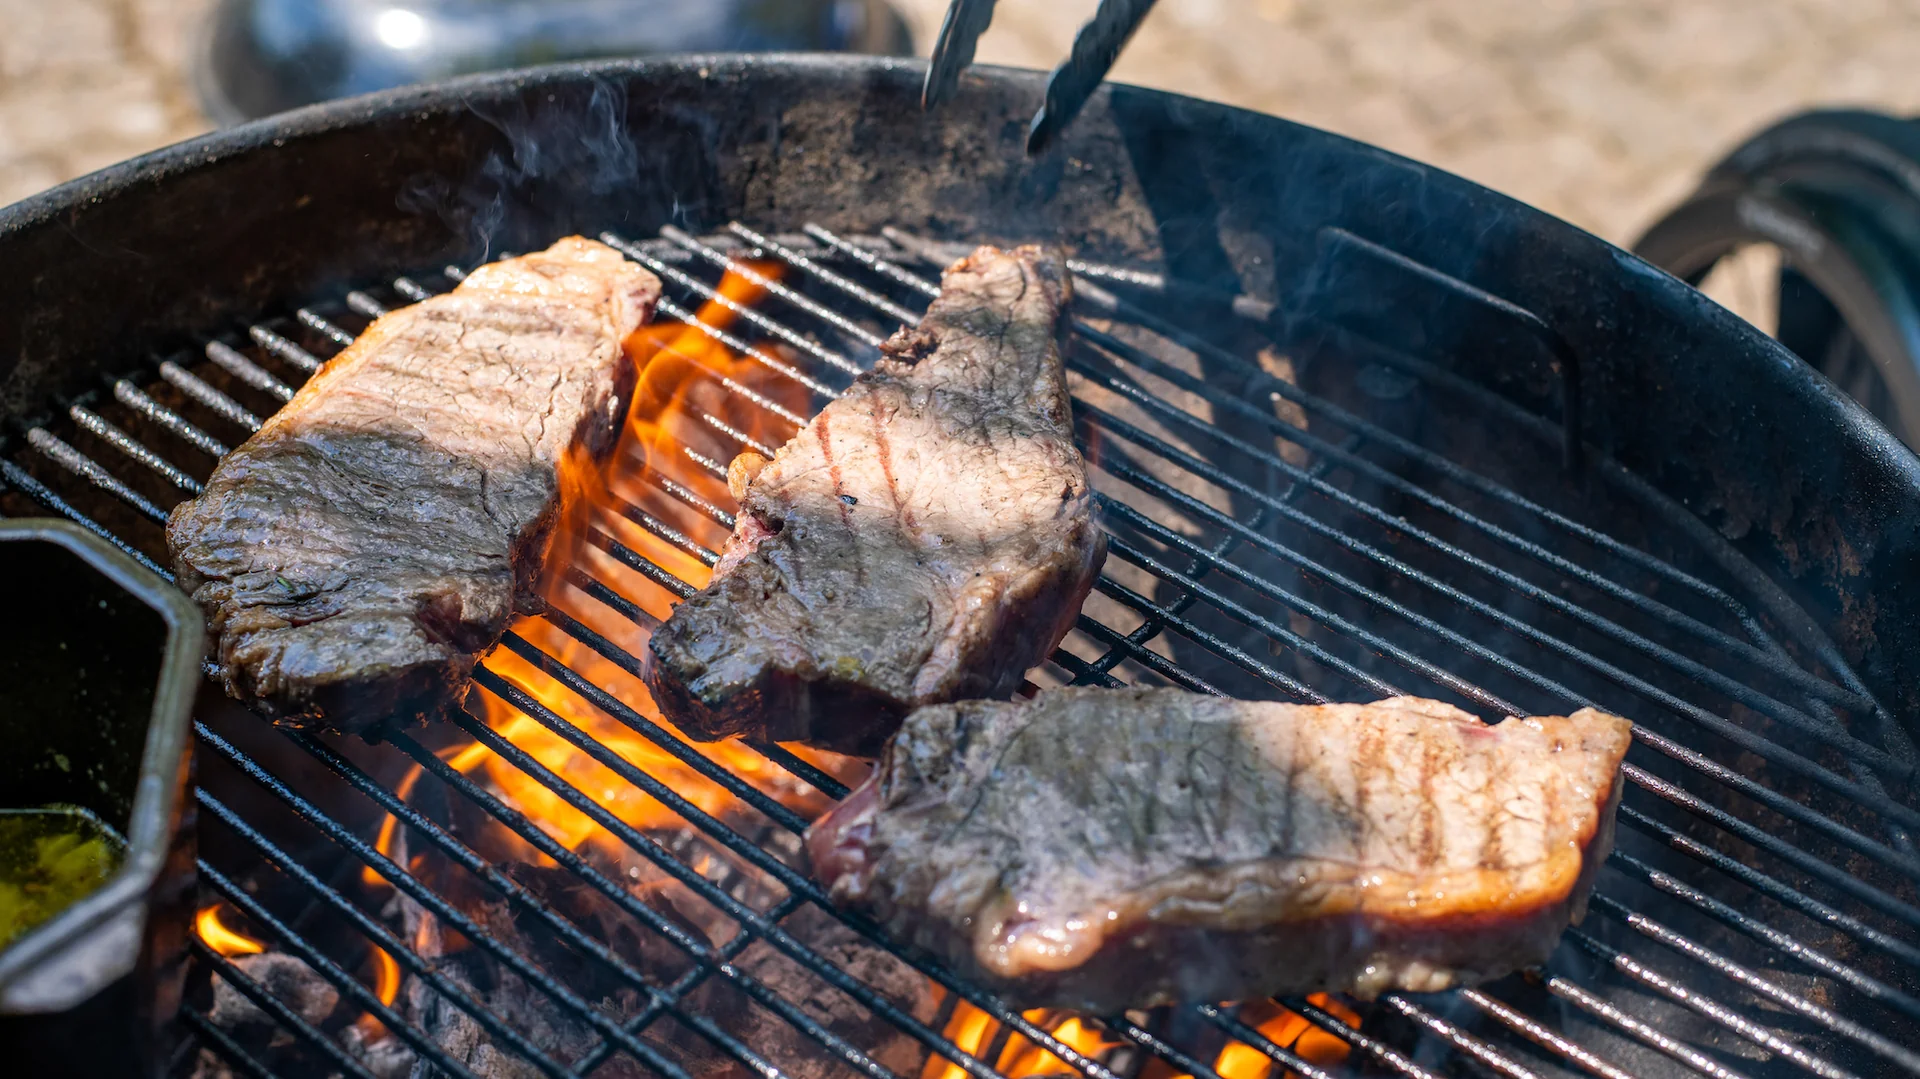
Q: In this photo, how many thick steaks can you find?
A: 3